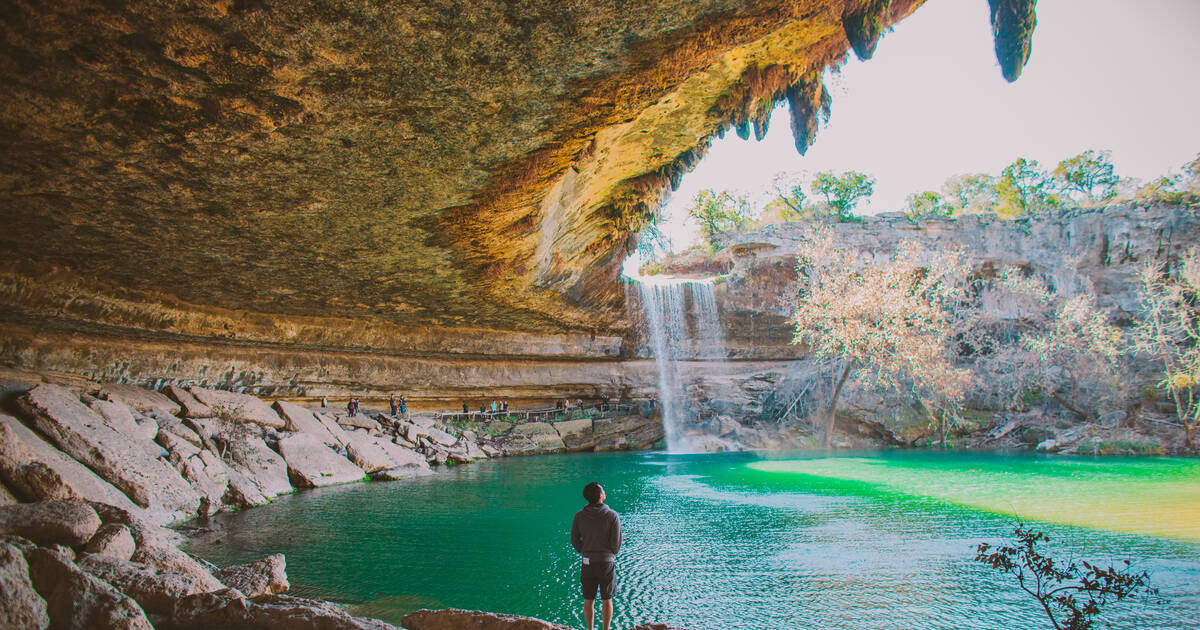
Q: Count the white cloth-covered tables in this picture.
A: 0